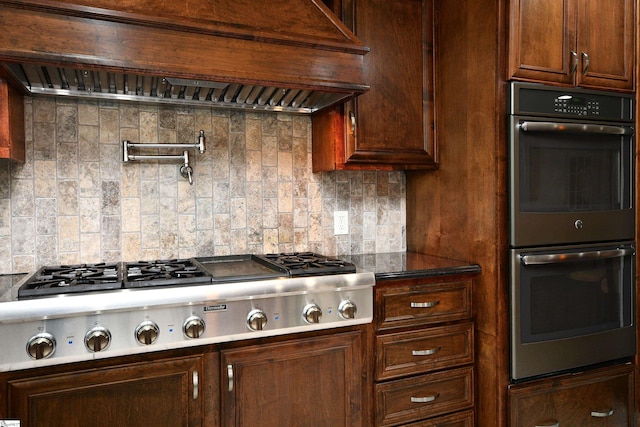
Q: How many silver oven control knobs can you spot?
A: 7